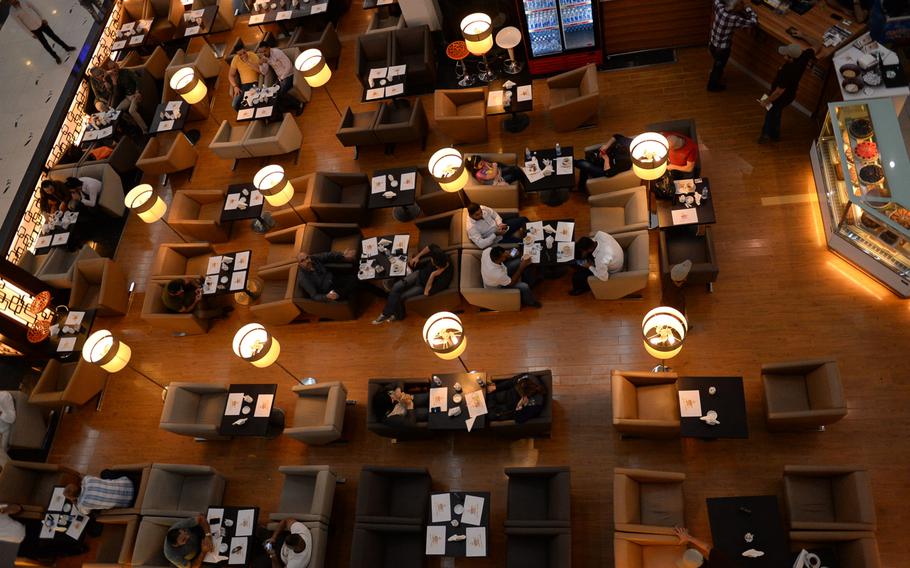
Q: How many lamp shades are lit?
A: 11